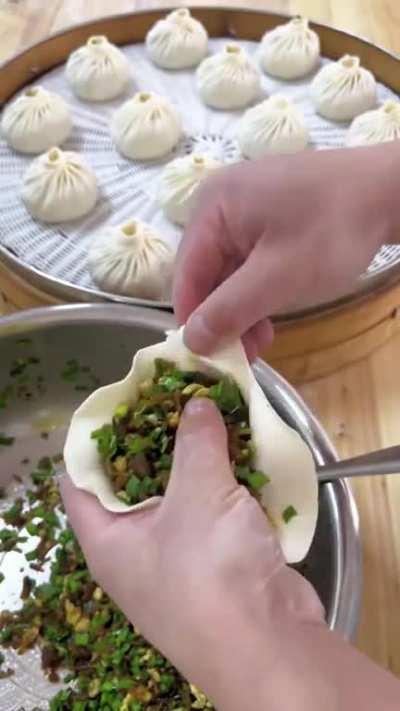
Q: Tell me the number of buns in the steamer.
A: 12